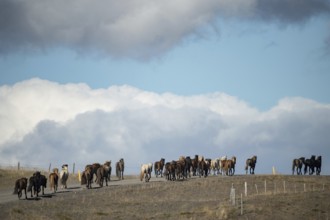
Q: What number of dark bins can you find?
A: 0